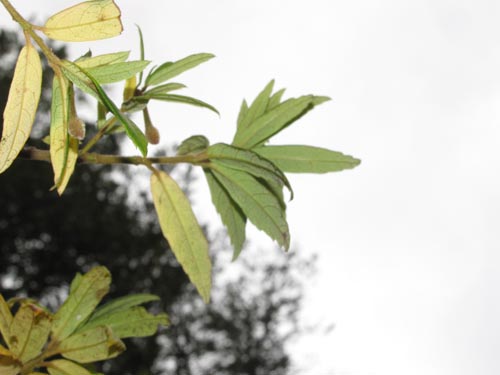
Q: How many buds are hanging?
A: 2